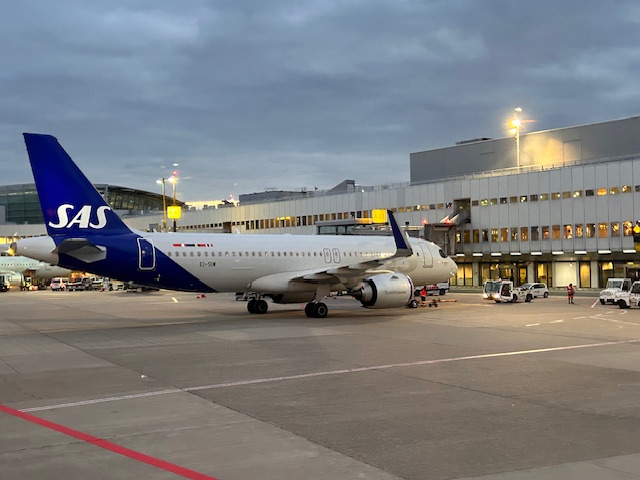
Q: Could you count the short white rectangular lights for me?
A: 9